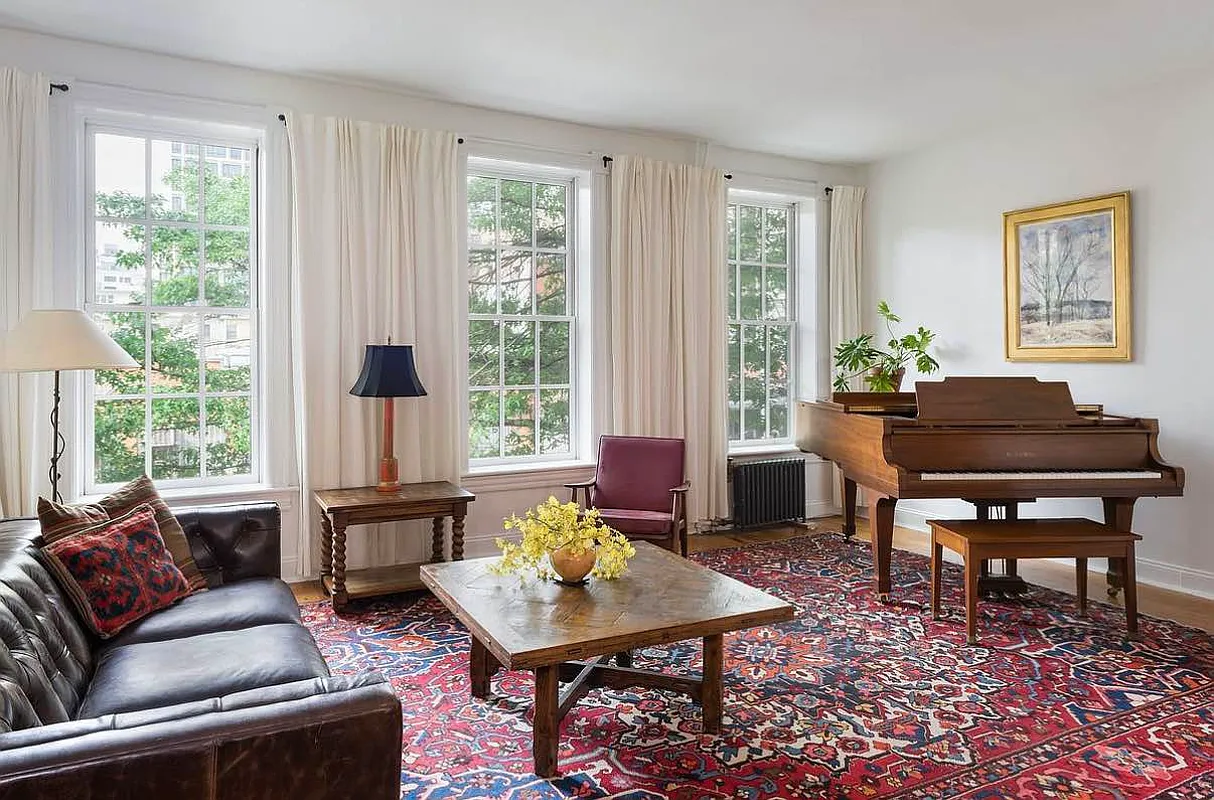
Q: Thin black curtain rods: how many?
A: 4